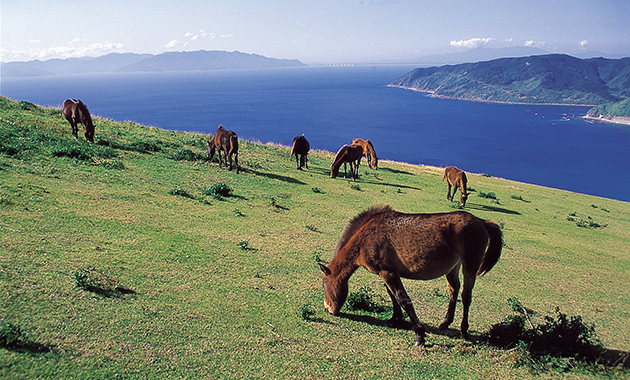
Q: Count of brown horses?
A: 7